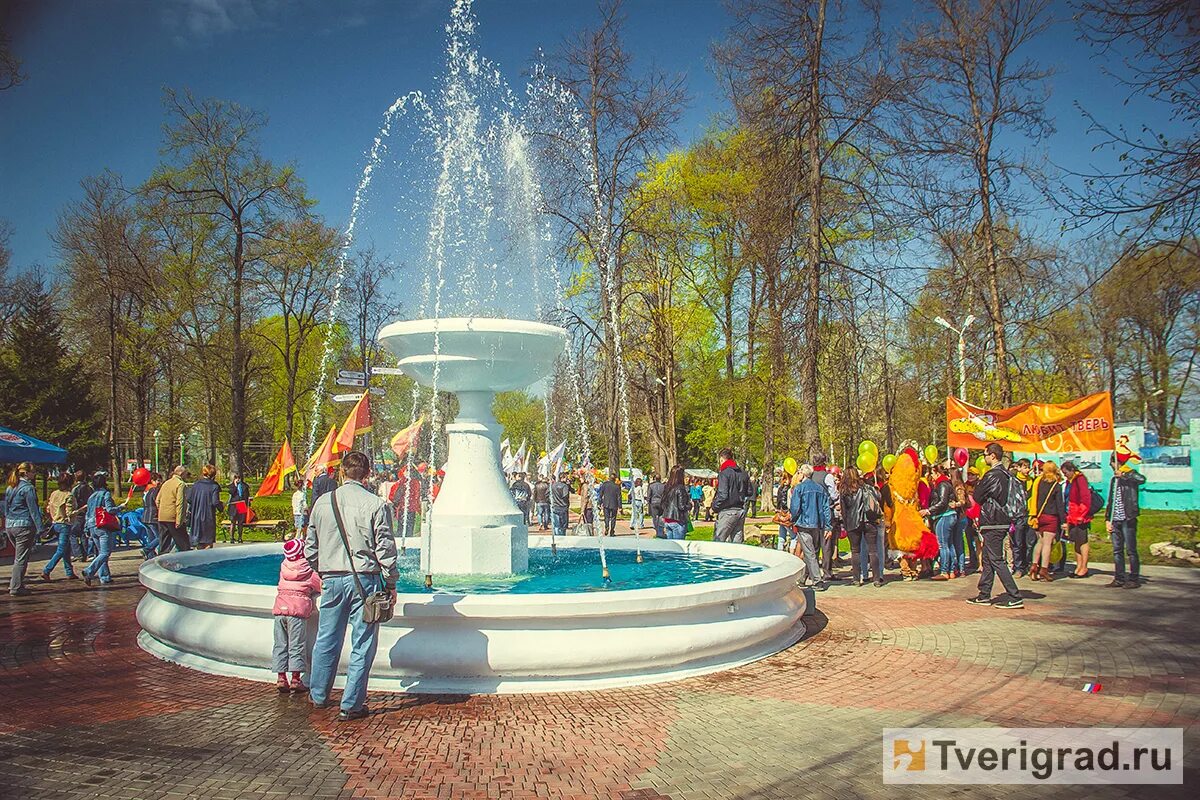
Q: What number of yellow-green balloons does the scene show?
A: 6